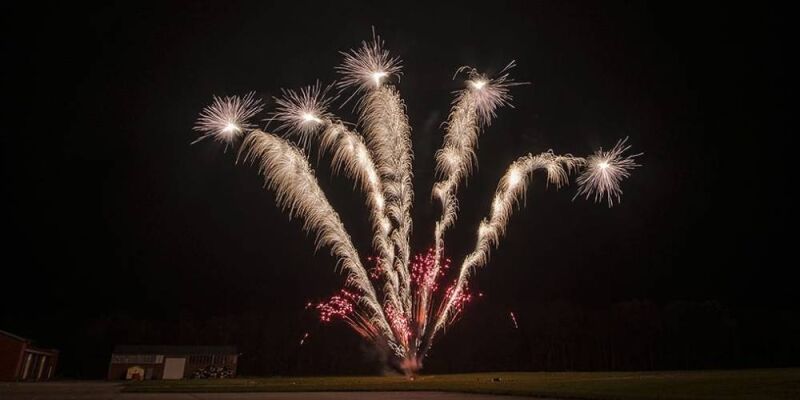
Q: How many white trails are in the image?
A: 5